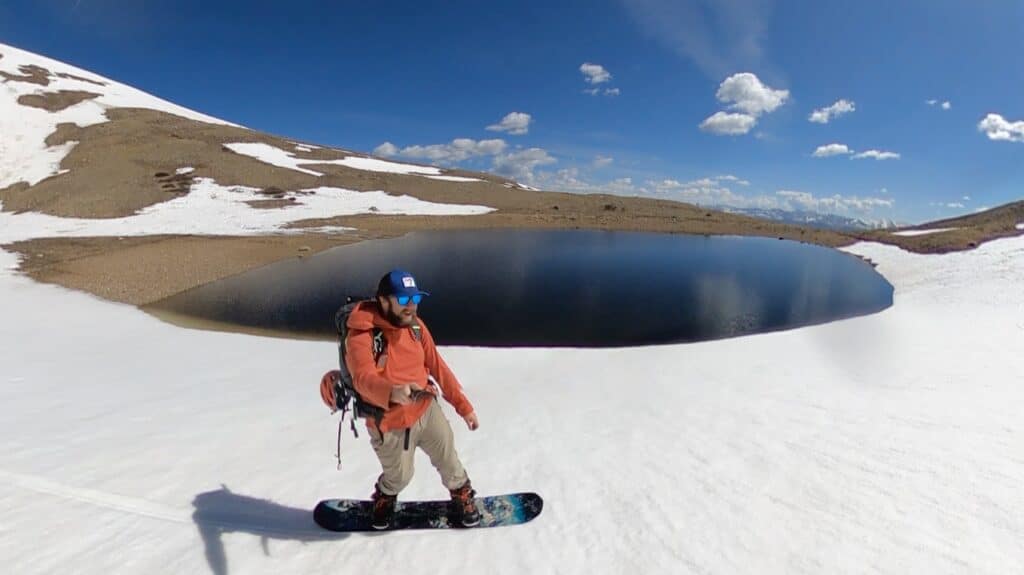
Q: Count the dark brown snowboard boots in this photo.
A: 2